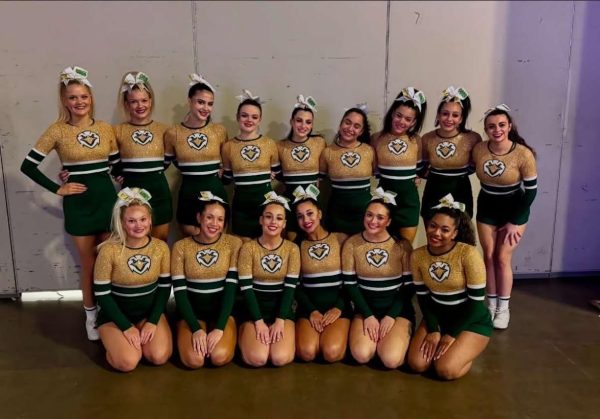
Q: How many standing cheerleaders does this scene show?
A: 9